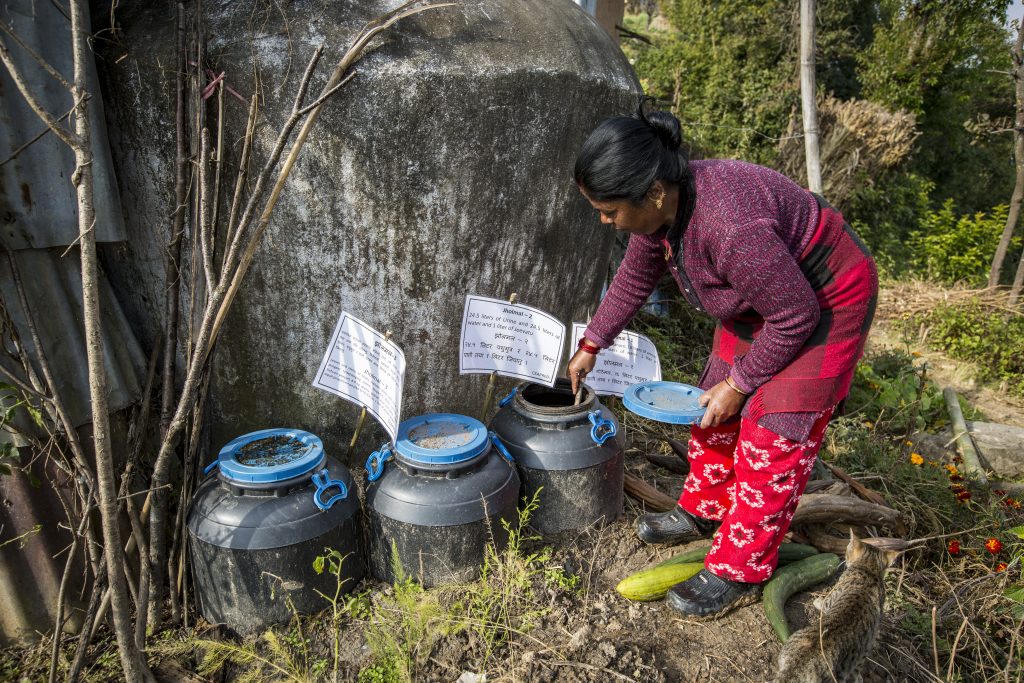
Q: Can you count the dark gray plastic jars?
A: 3